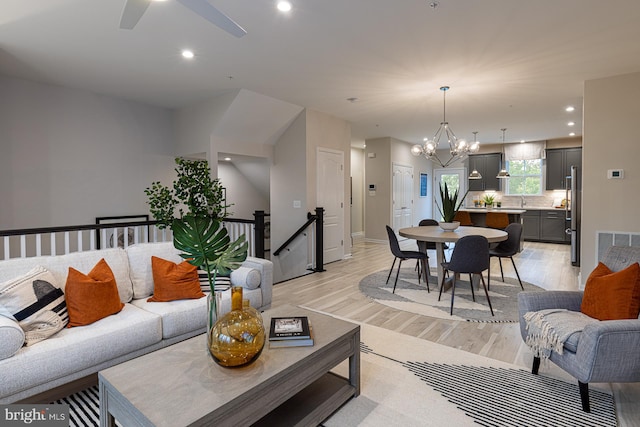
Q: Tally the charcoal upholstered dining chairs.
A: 4